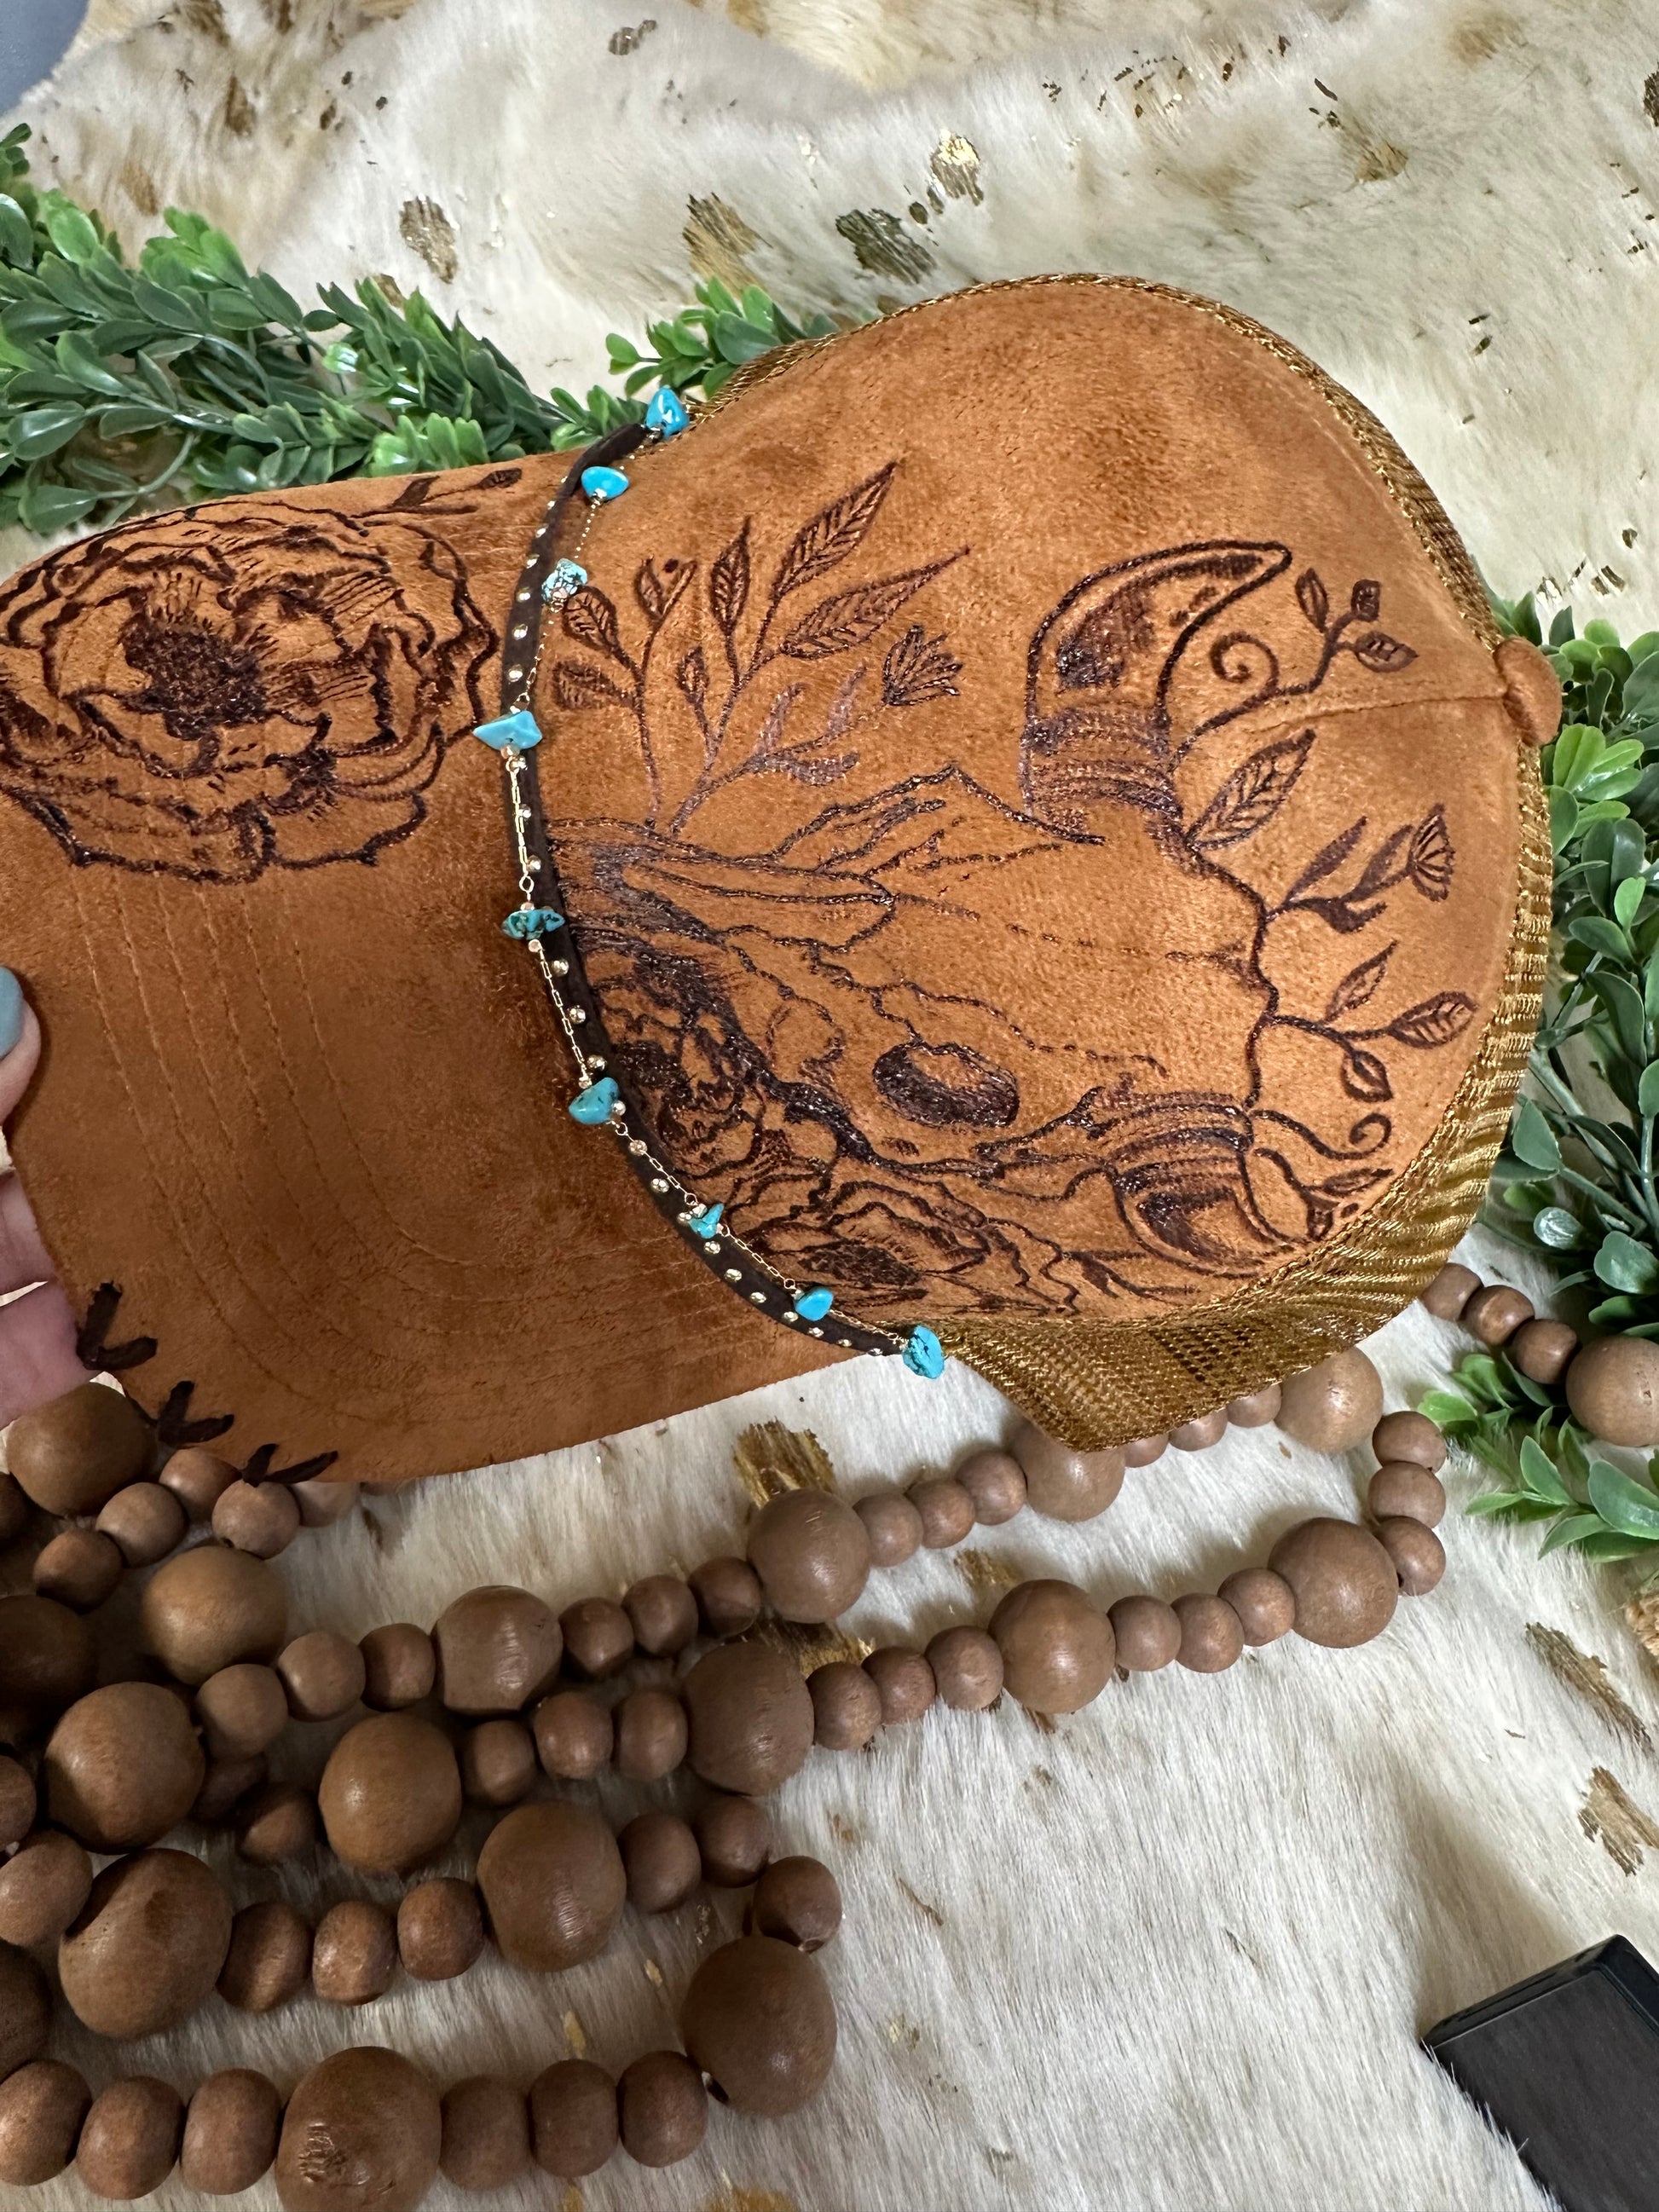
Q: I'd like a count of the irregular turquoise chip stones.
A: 9